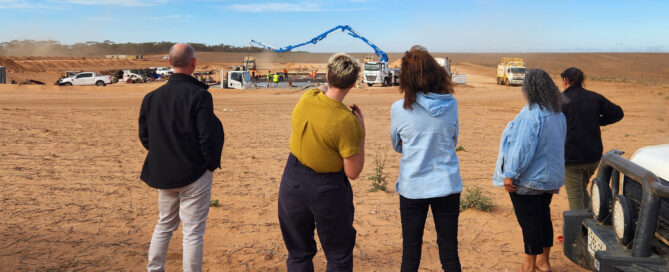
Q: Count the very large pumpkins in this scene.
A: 0